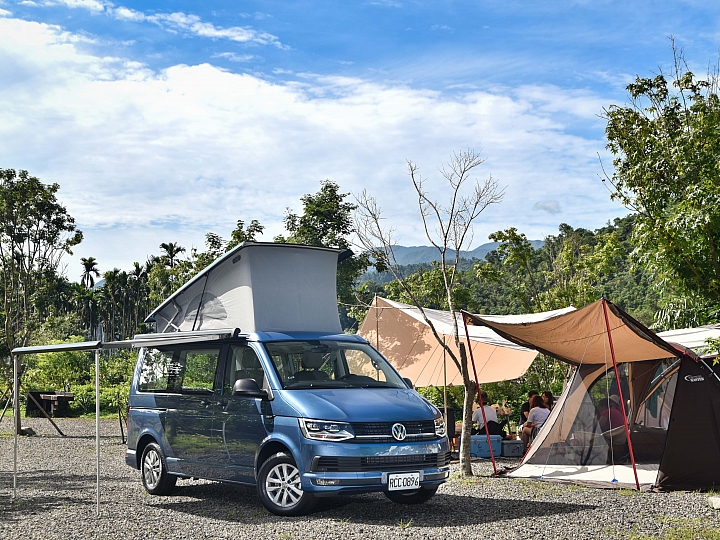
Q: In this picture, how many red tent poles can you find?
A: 2